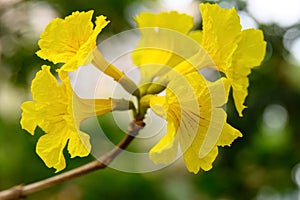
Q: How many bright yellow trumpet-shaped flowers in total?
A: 5